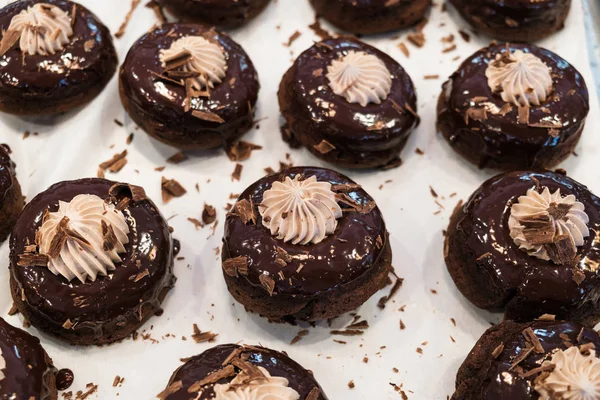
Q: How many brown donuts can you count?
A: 14